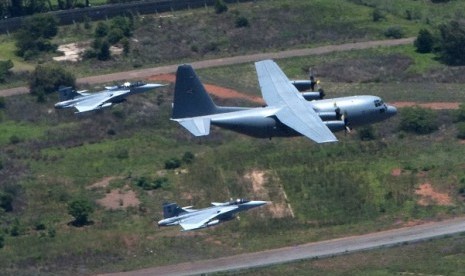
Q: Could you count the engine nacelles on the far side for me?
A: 2